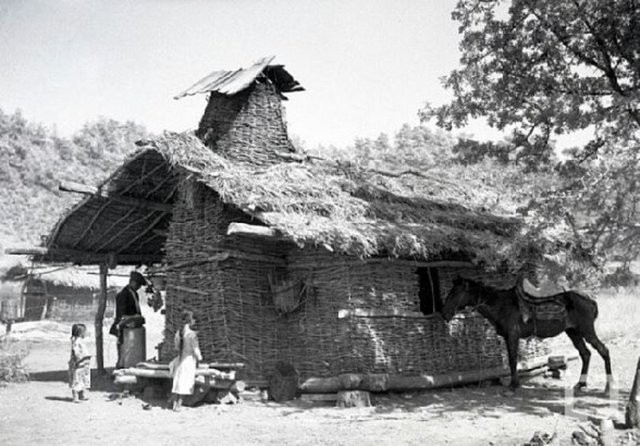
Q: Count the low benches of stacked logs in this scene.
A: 1